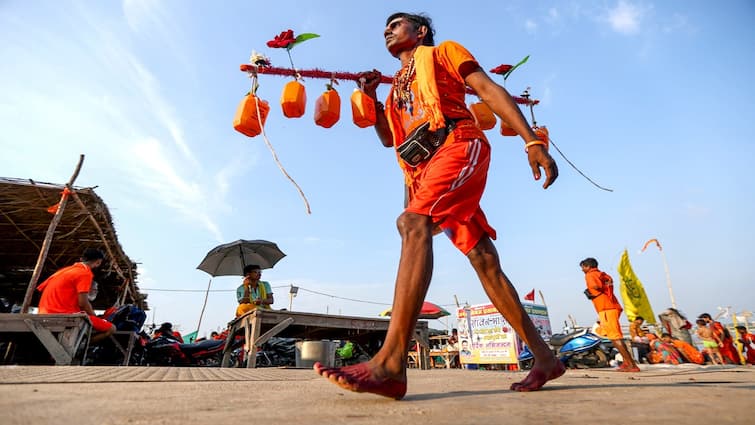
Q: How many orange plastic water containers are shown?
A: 7